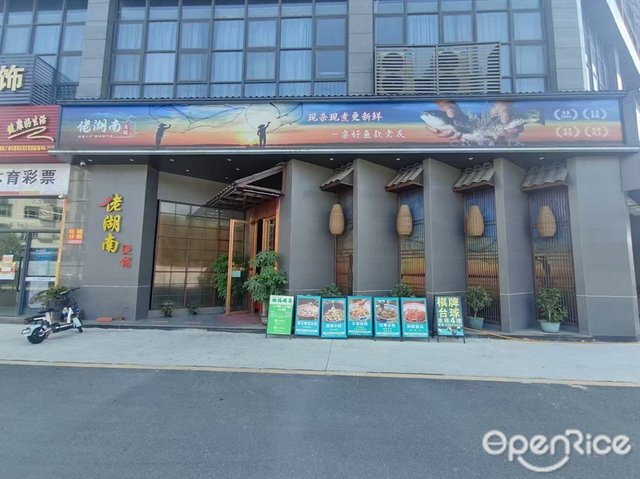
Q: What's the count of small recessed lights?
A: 11